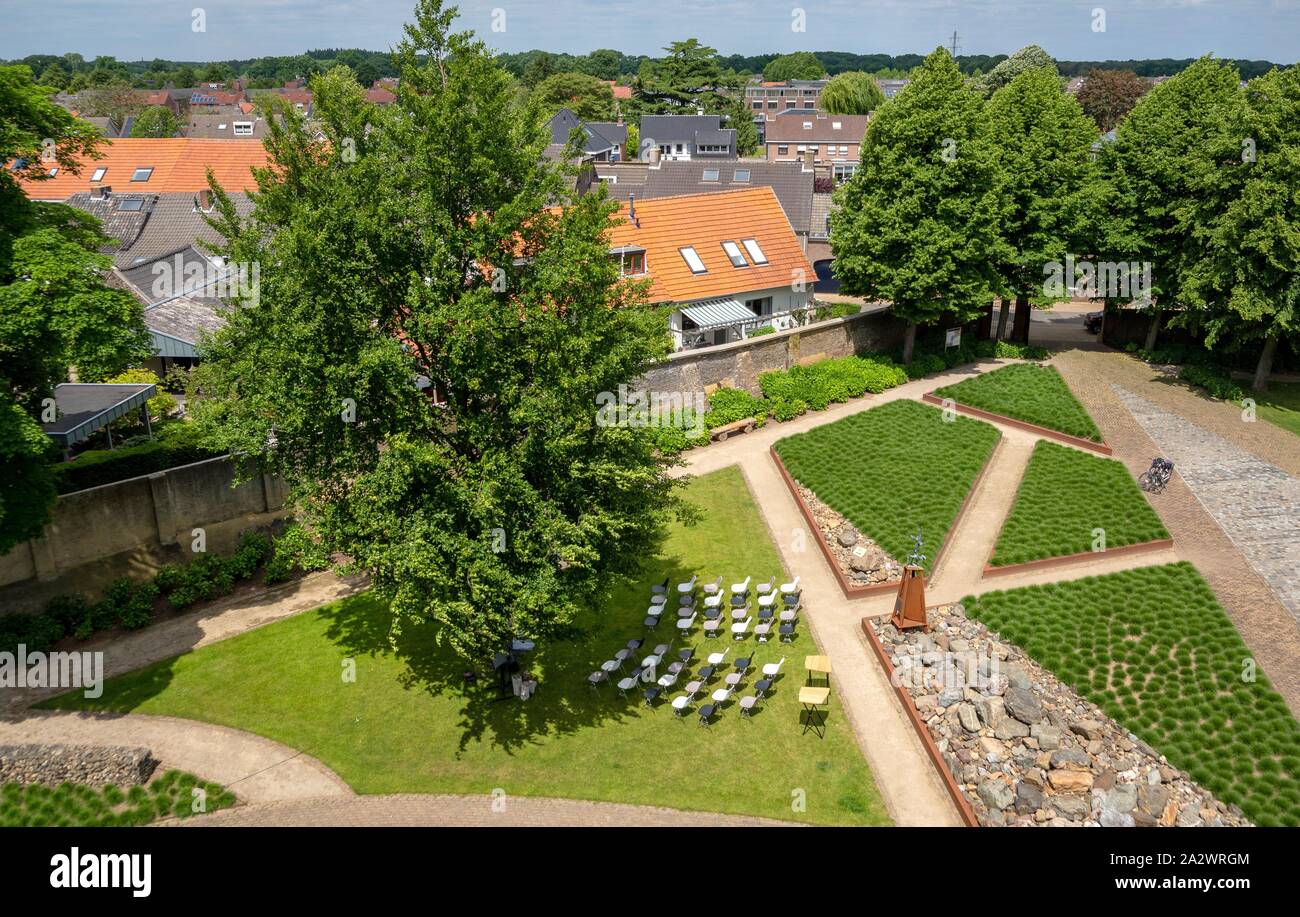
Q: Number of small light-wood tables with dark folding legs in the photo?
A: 2